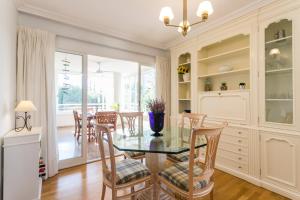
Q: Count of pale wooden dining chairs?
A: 4